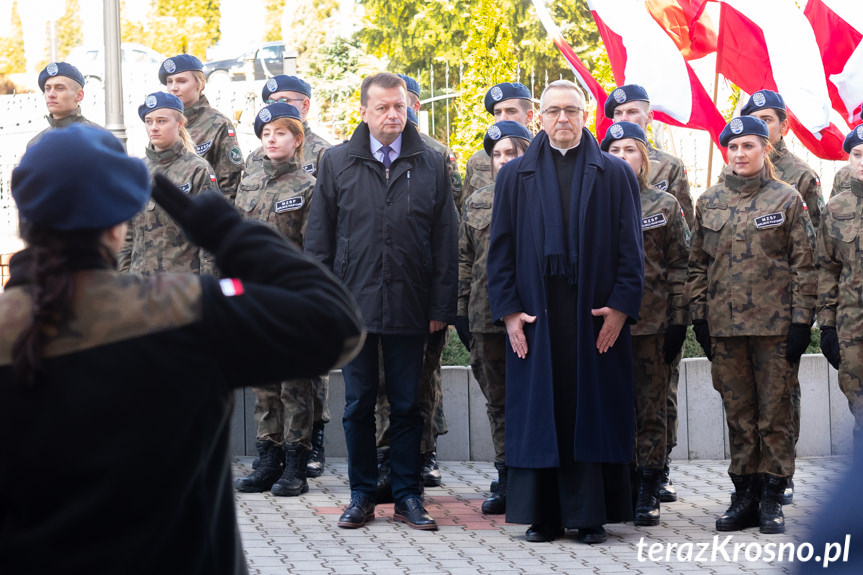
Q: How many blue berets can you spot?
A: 15